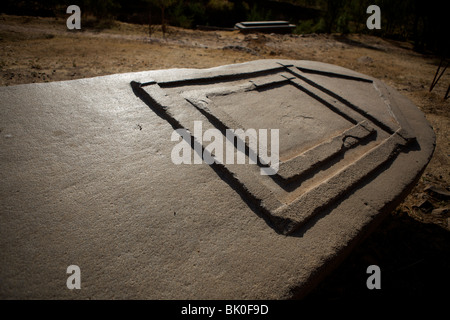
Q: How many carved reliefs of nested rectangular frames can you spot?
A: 1